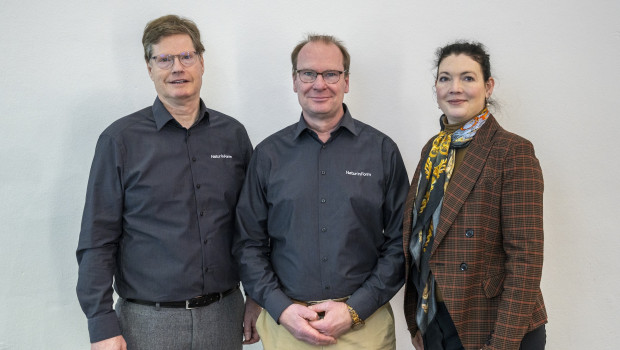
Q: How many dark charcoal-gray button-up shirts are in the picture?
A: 2